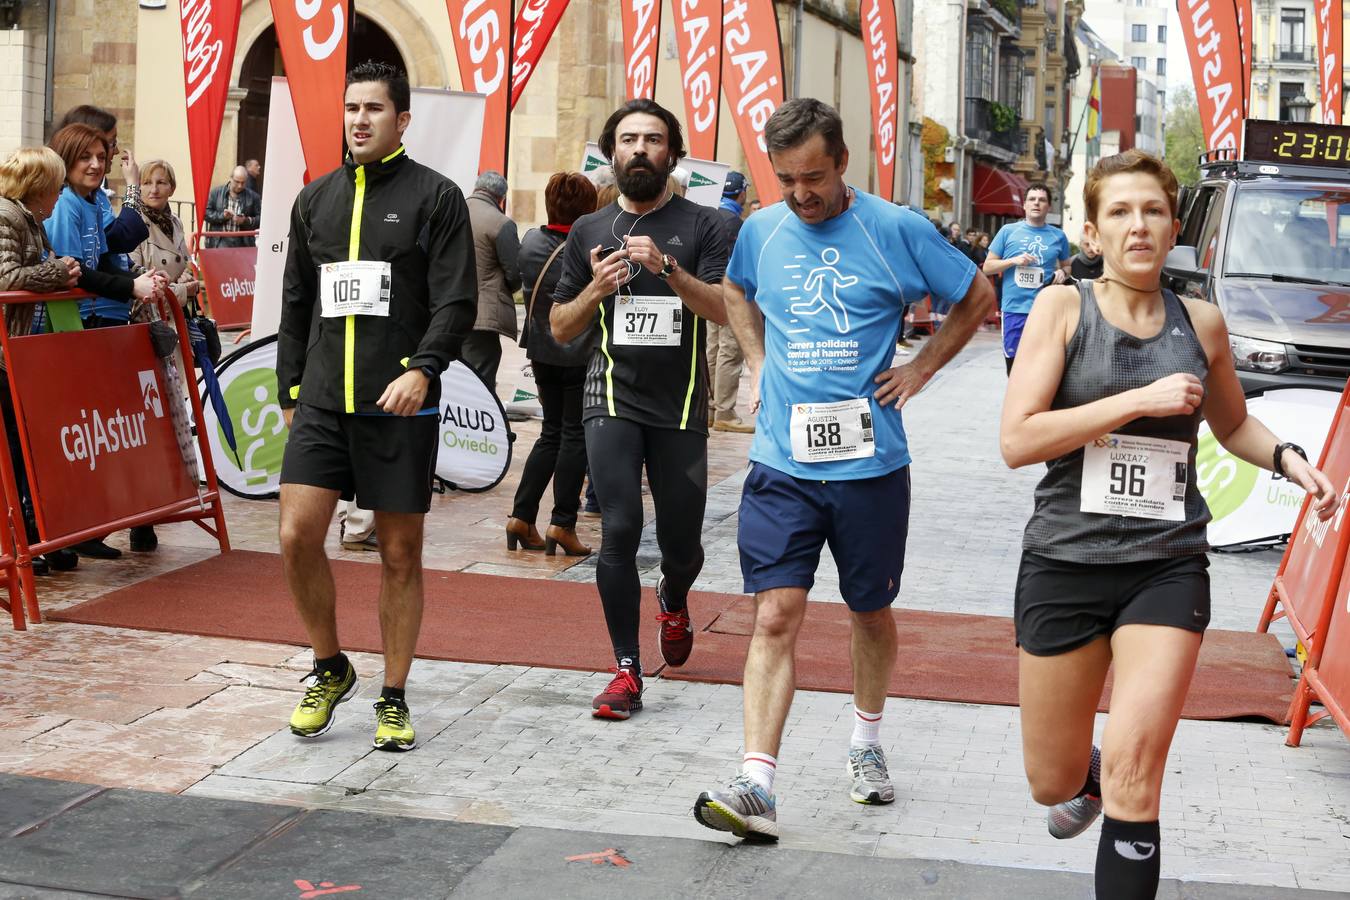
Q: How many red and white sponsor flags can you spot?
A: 11